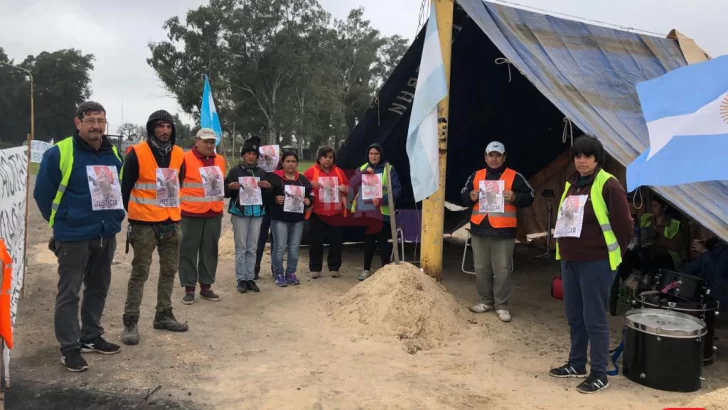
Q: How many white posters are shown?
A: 10